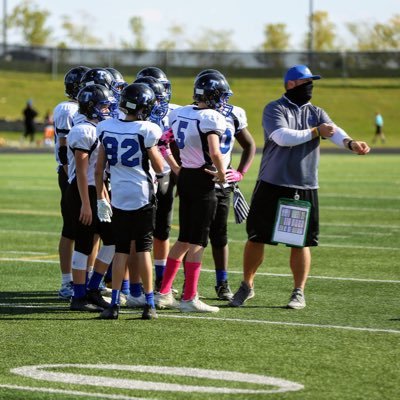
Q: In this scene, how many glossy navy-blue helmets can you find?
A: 9